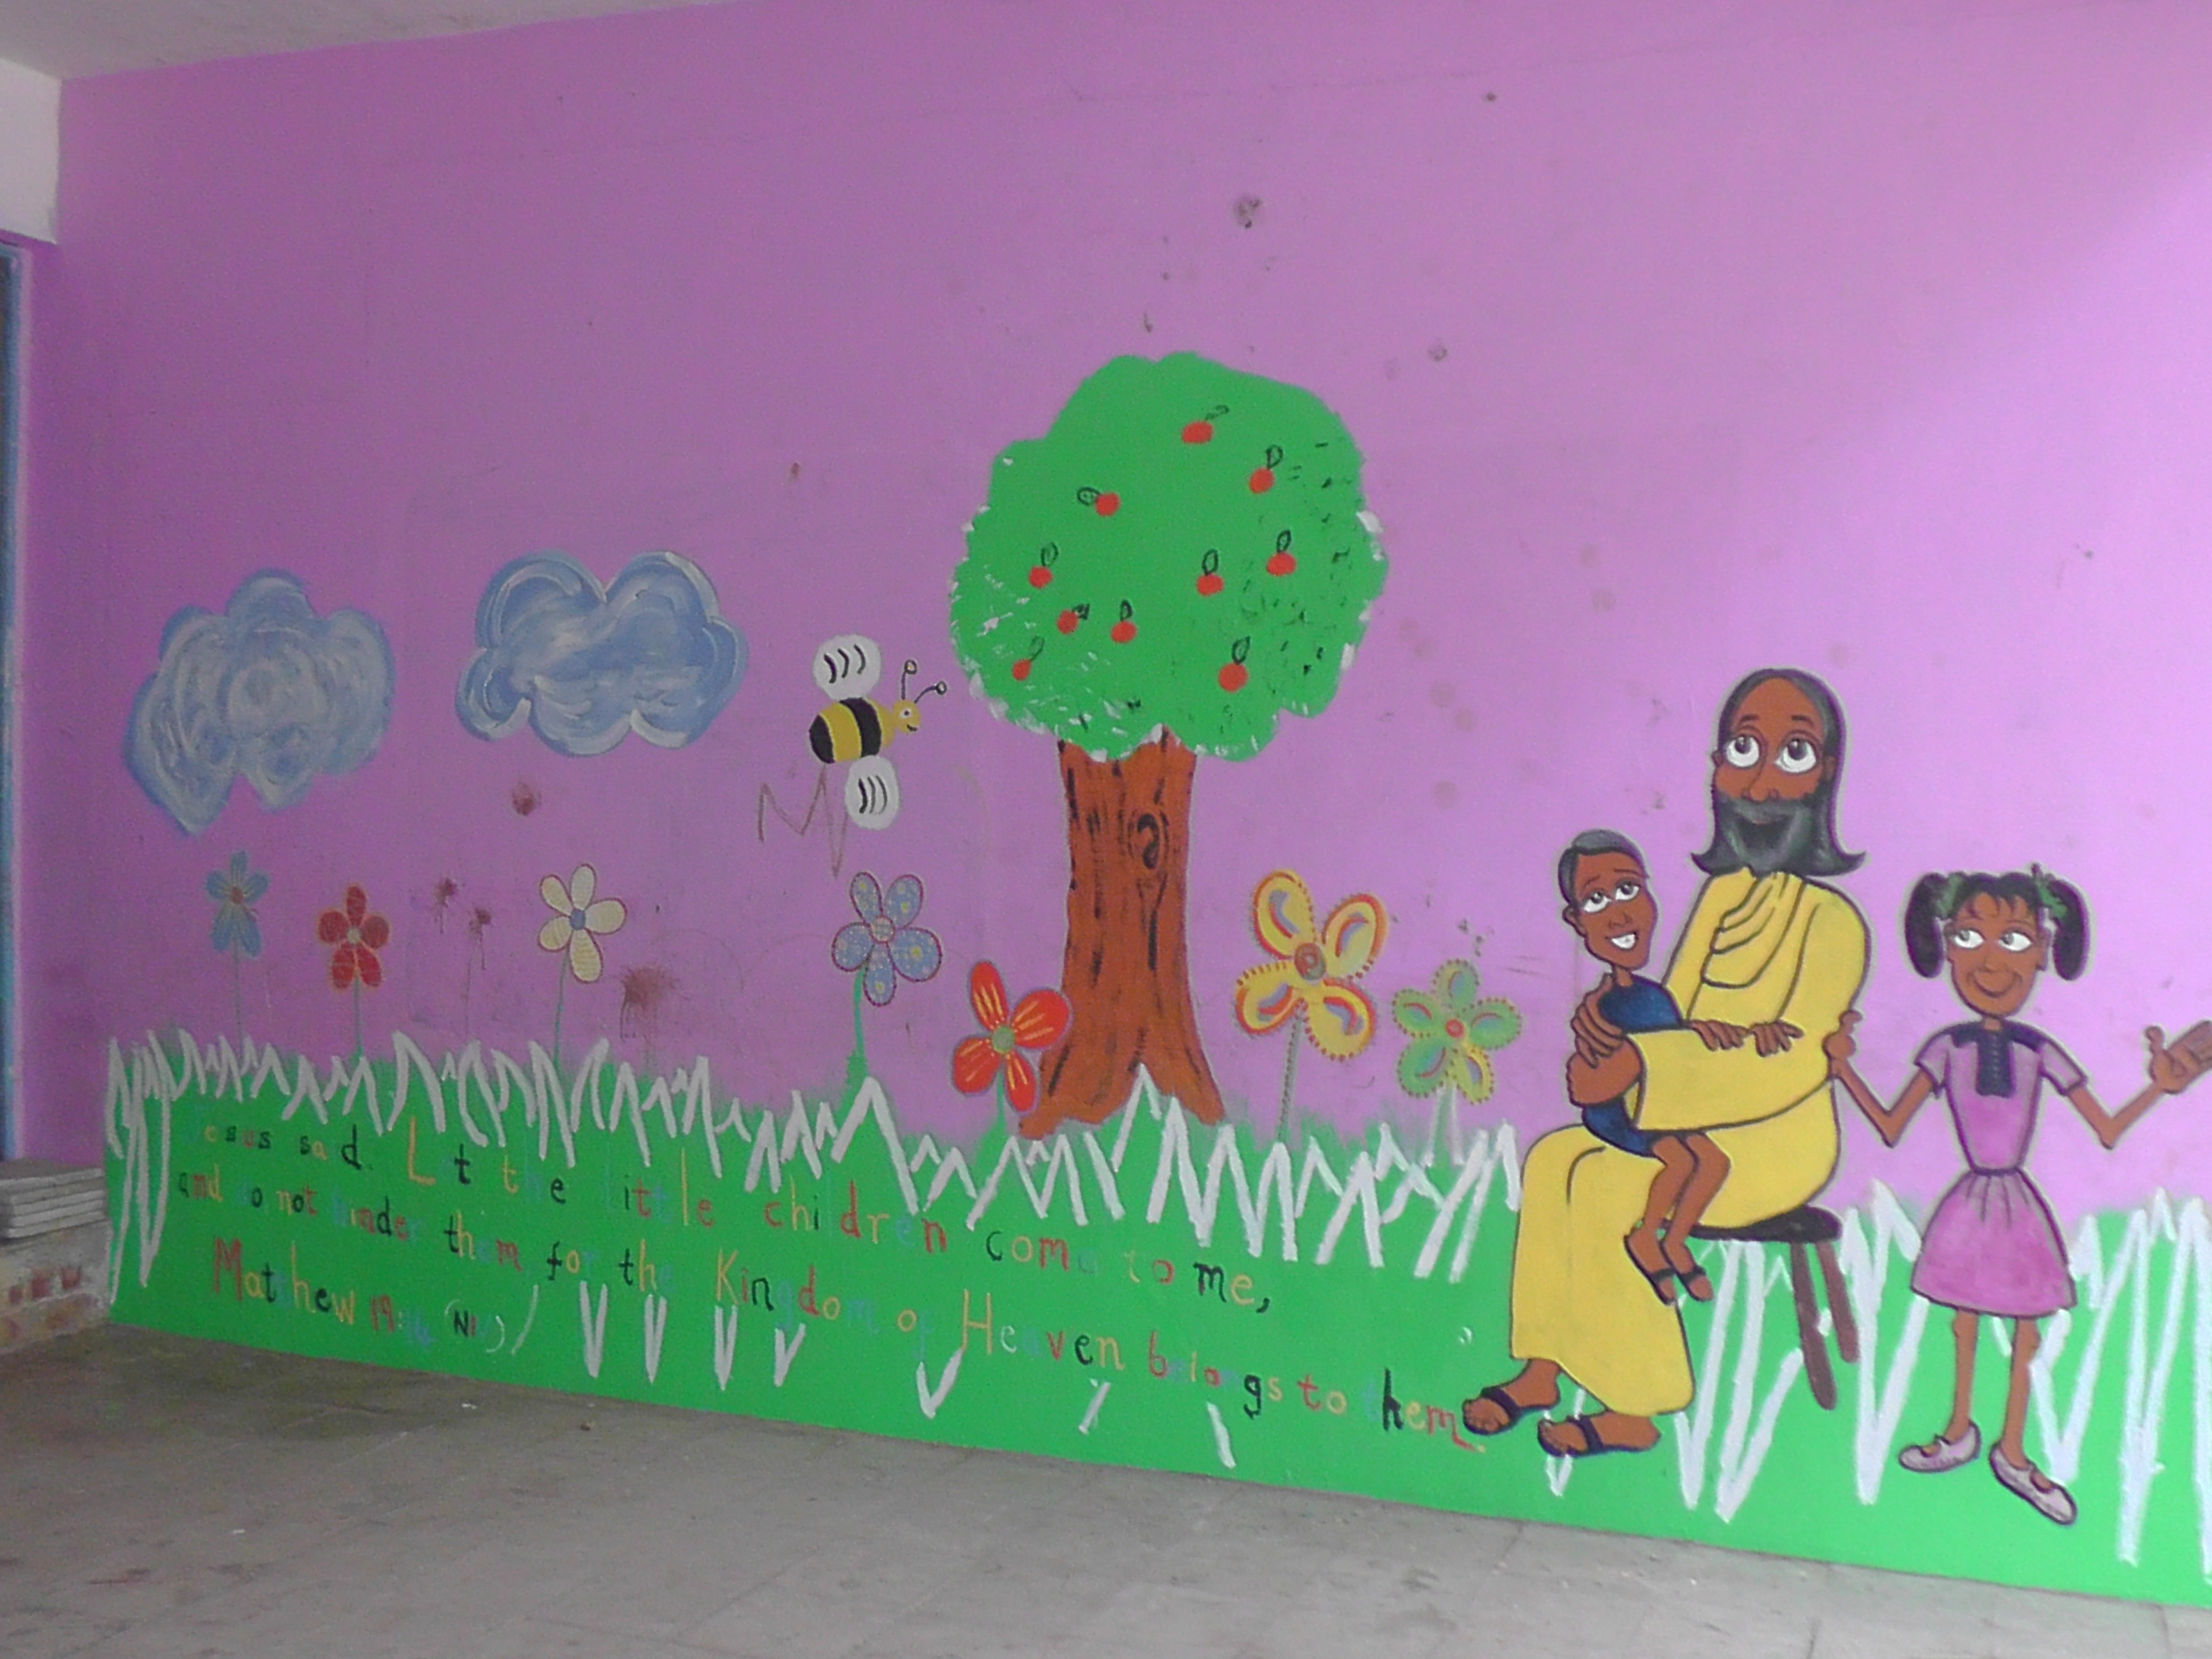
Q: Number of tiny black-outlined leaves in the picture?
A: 10